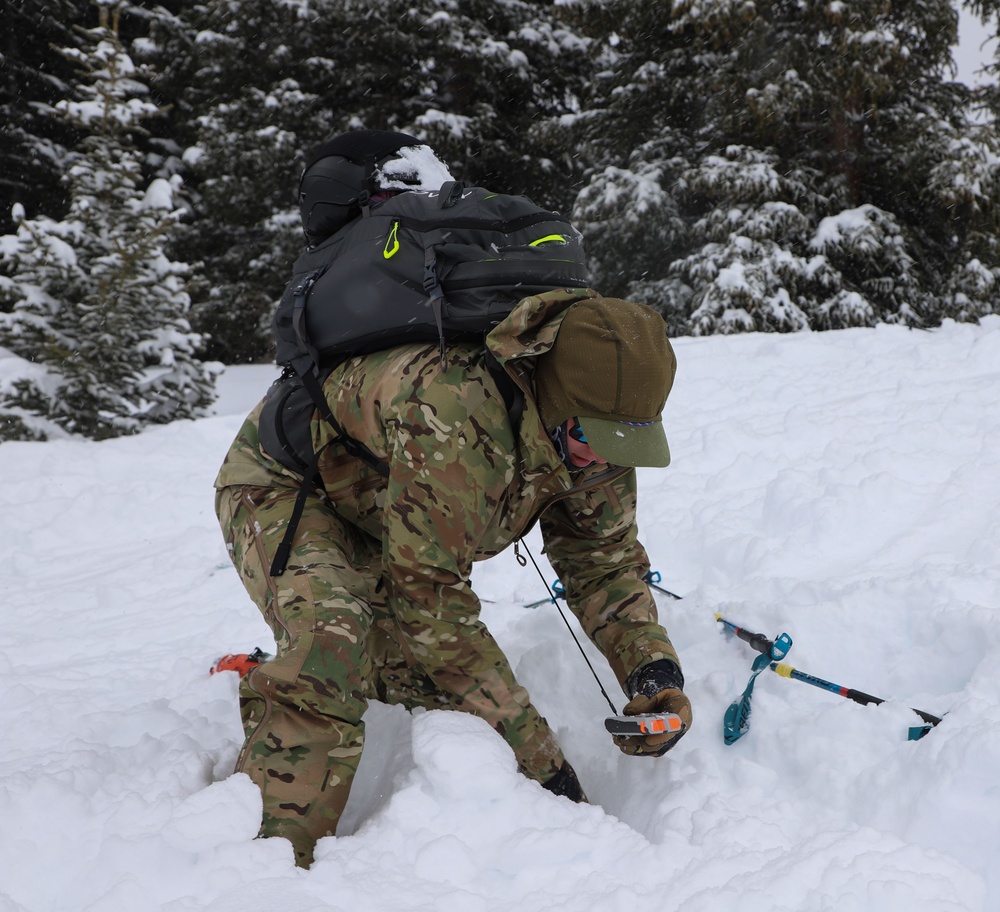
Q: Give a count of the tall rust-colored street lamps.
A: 0